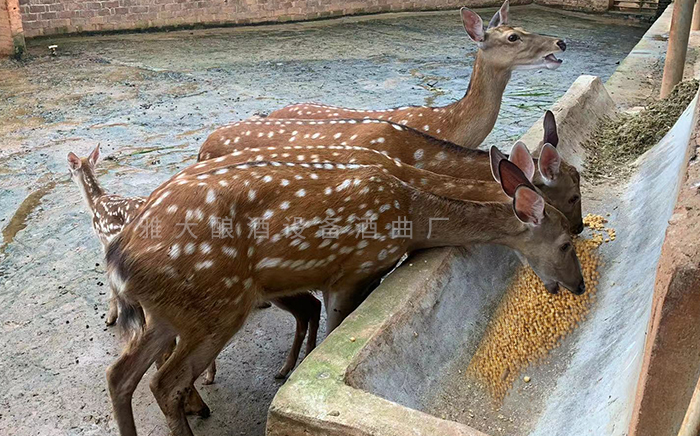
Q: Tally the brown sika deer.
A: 5